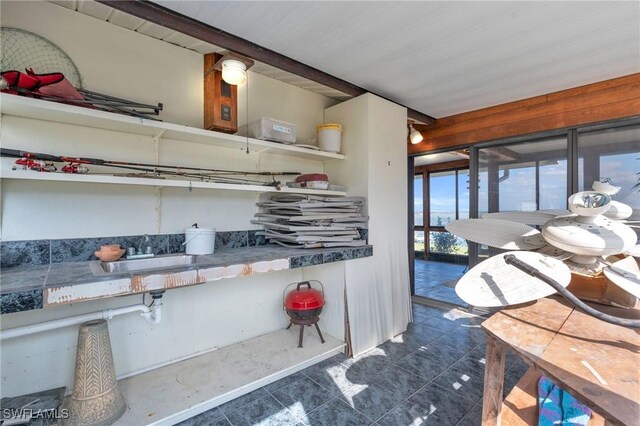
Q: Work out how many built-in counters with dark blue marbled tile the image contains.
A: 1